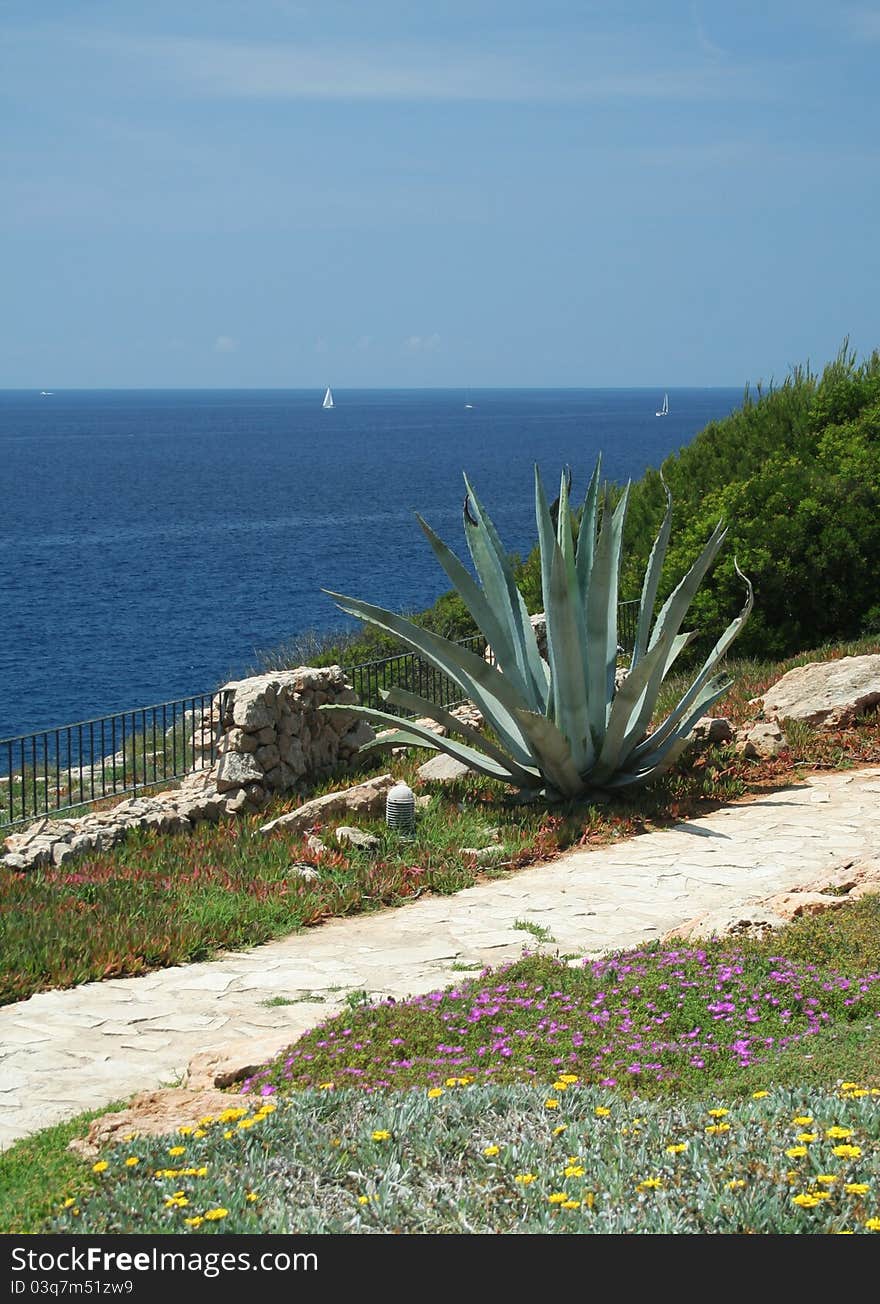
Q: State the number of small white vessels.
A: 4